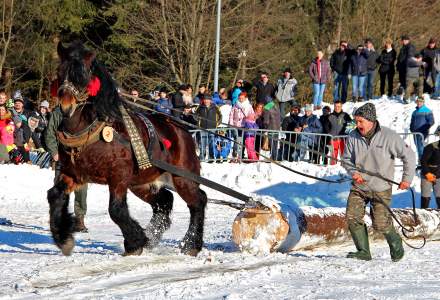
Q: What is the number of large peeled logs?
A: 1